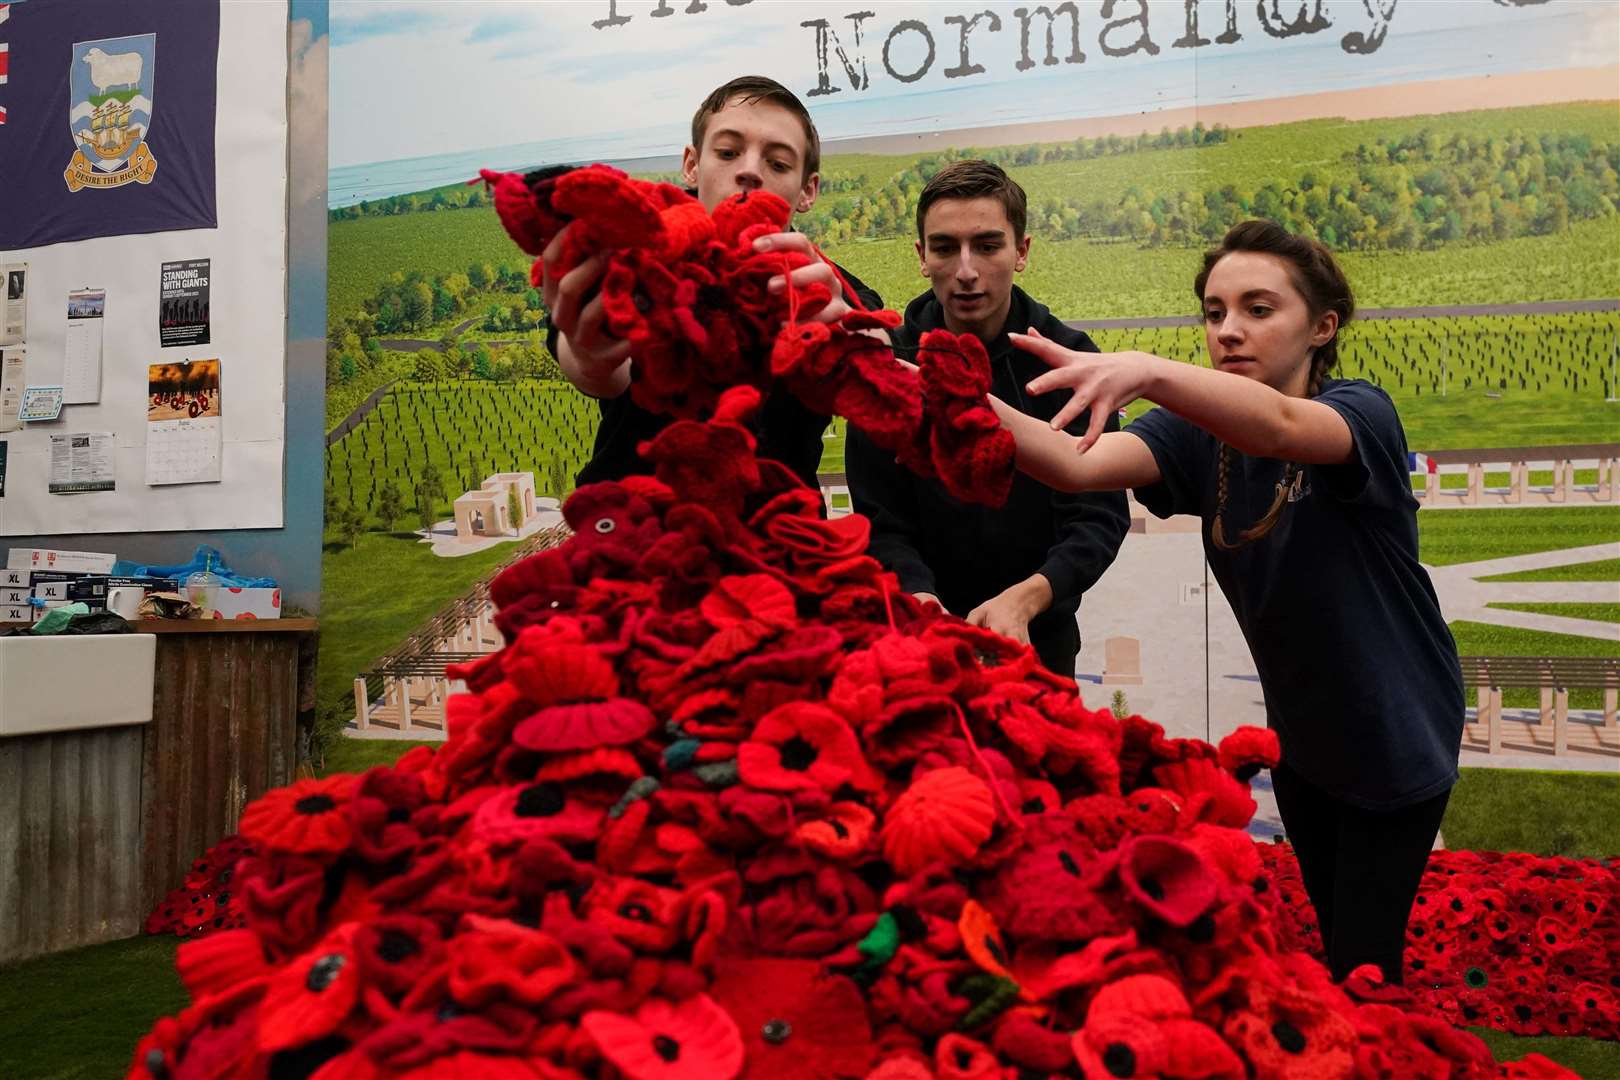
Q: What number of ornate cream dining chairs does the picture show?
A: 0